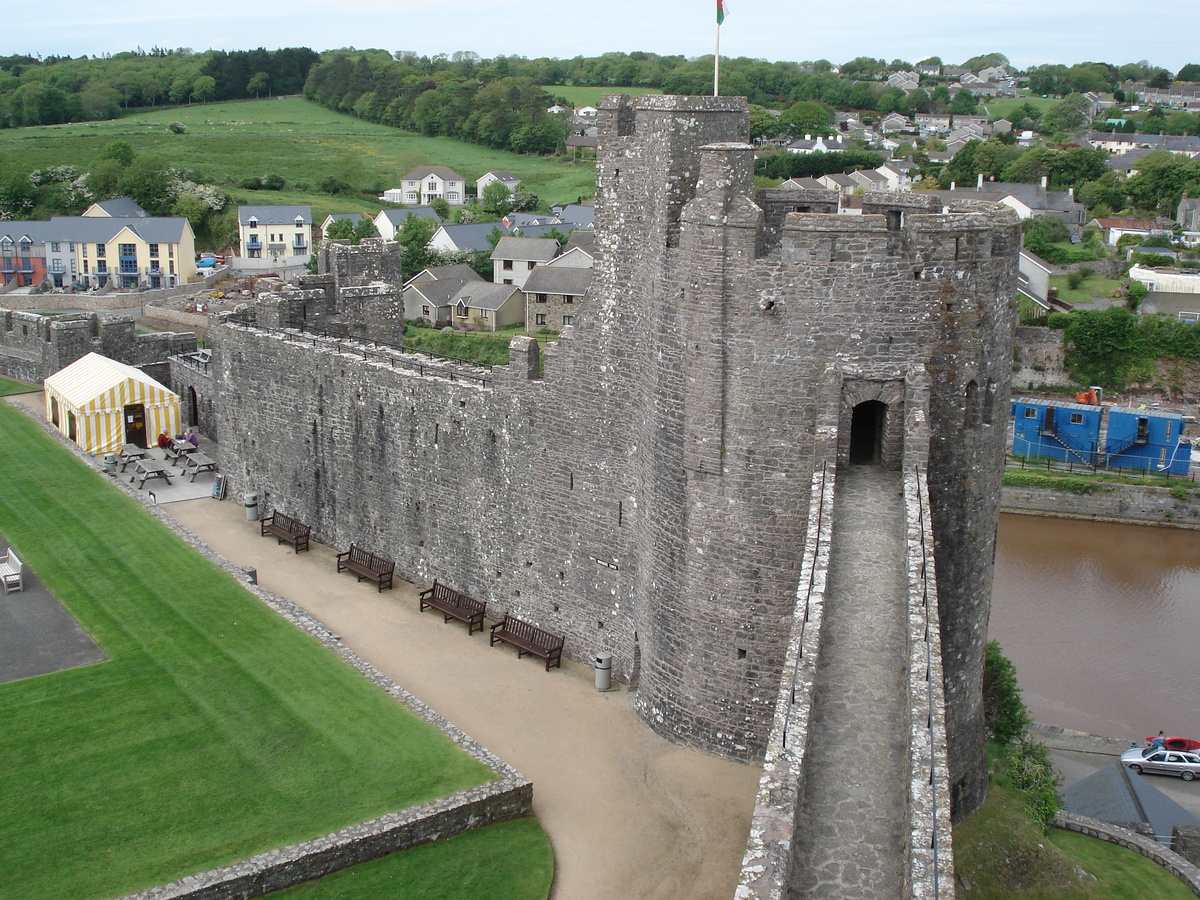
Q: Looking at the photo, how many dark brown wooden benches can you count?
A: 4